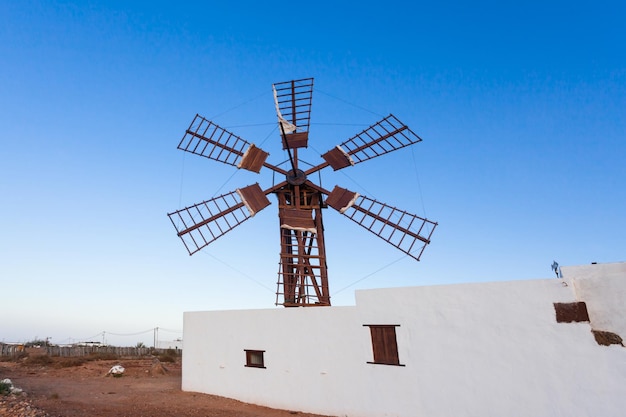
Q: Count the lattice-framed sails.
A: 6